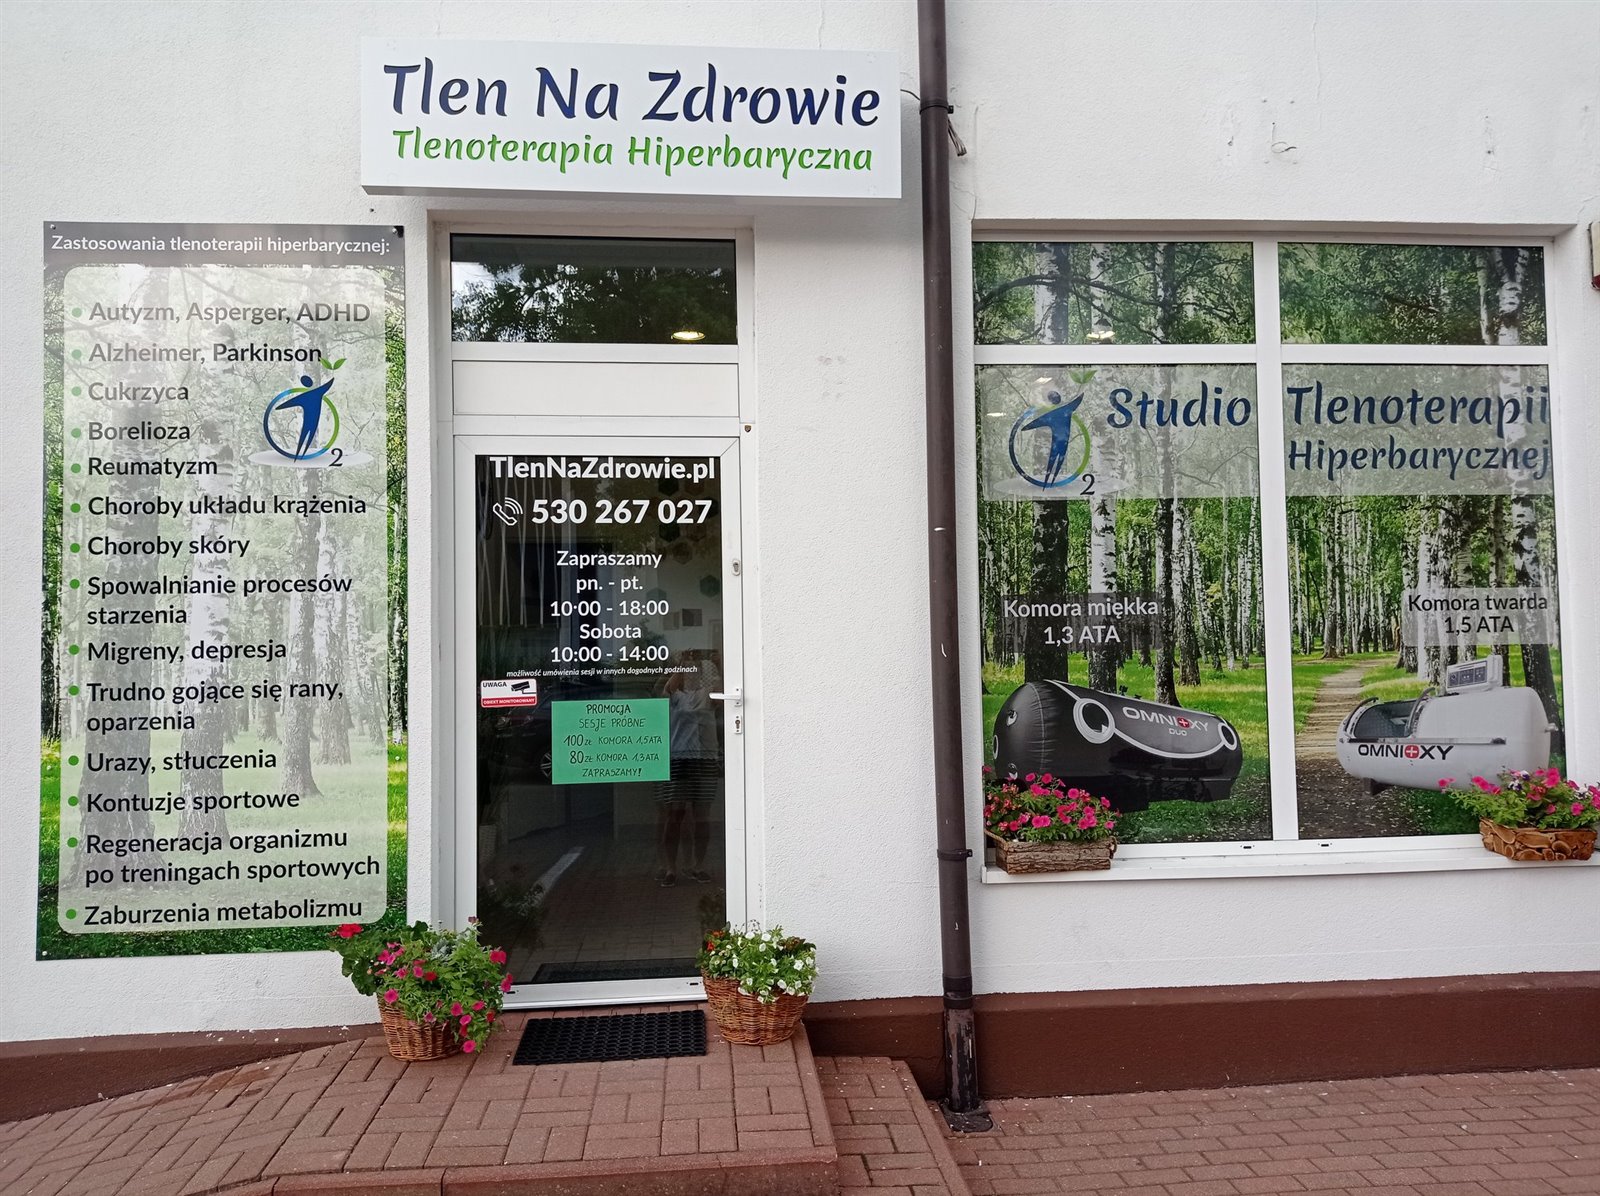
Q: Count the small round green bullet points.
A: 14